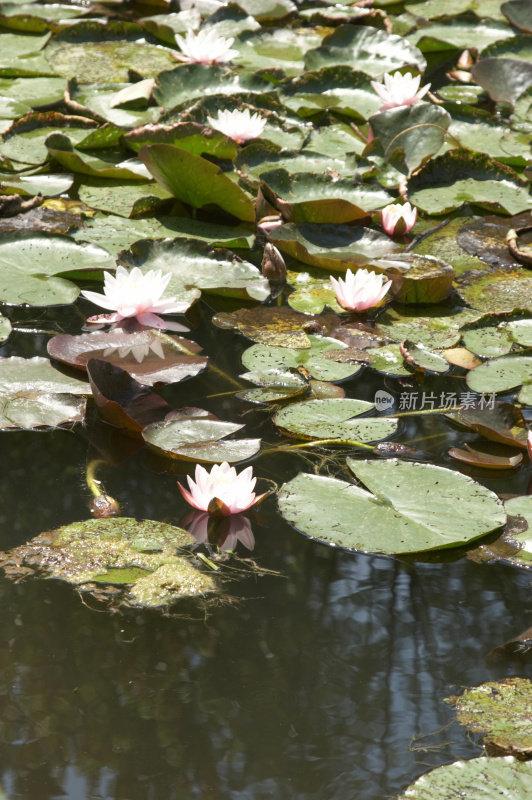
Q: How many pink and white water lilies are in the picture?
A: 7